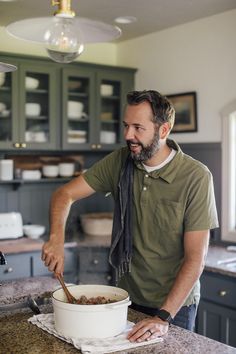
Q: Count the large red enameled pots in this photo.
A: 0